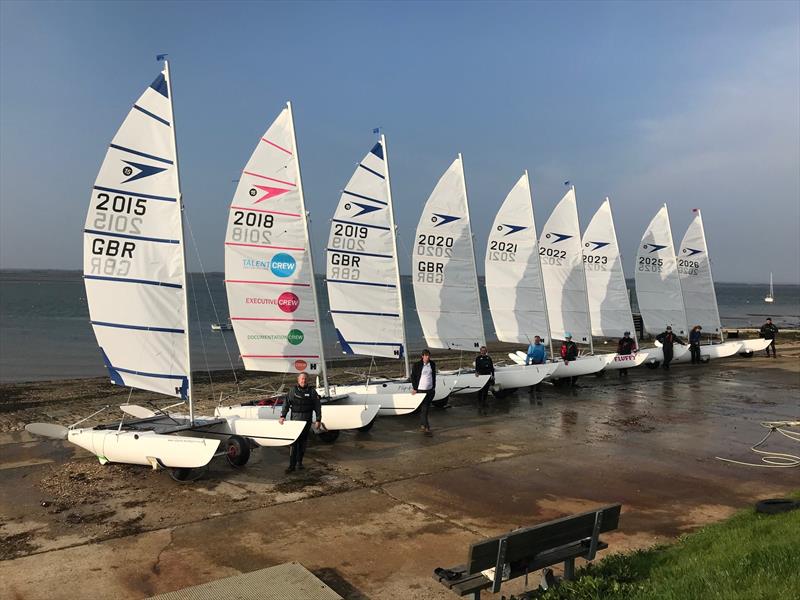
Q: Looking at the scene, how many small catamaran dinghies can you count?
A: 9